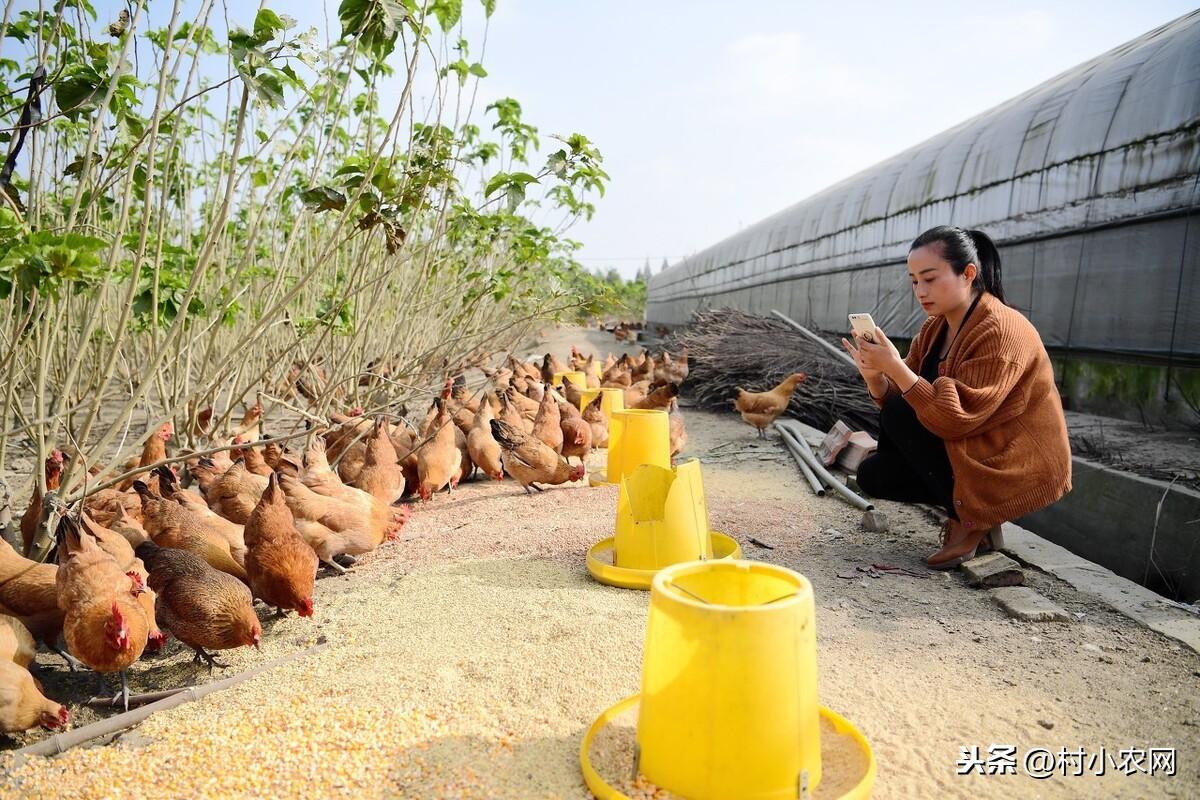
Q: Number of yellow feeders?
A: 6